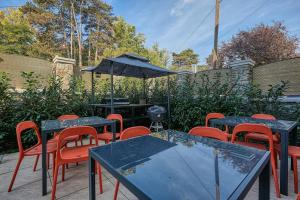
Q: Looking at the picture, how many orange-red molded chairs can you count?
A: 10